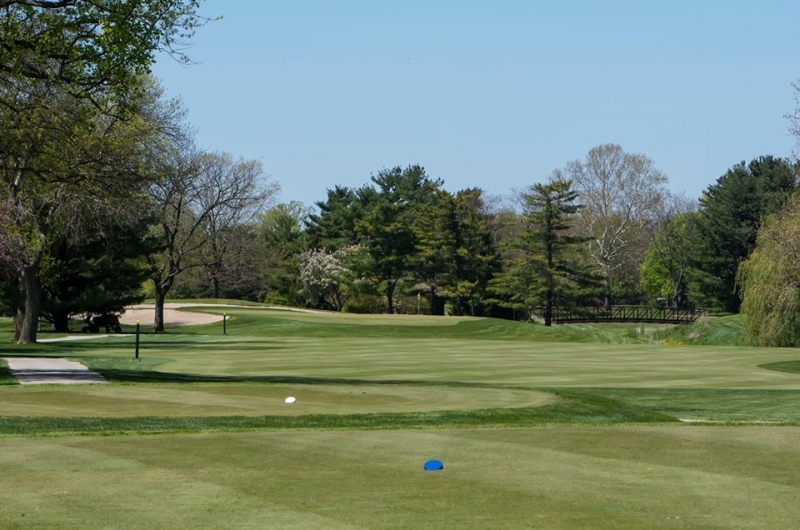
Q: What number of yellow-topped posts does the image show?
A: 2